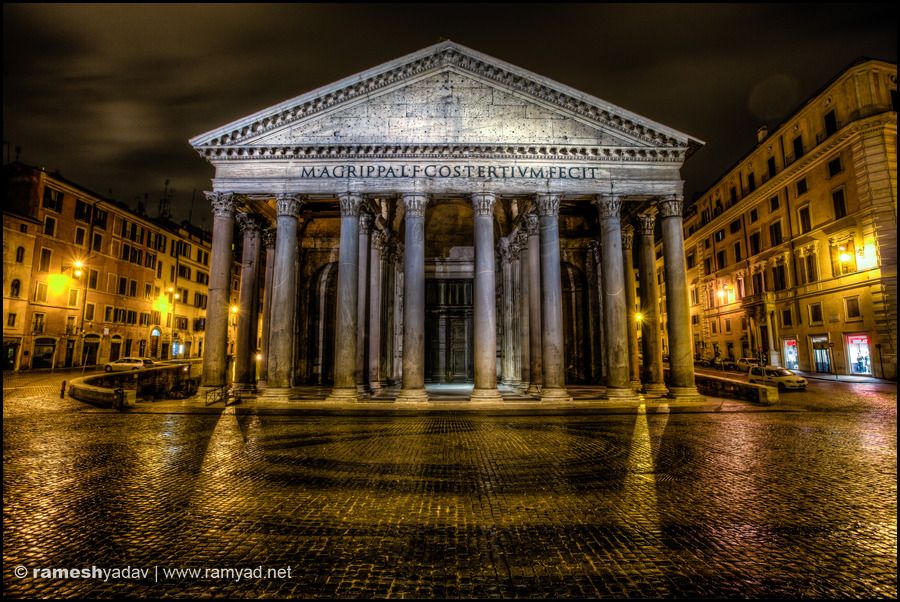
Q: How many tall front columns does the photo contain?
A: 8